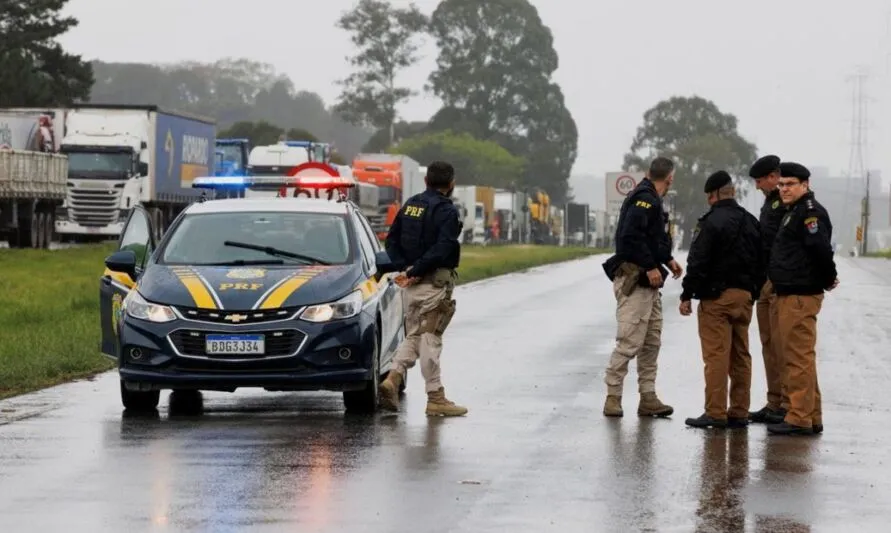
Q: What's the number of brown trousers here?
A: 3